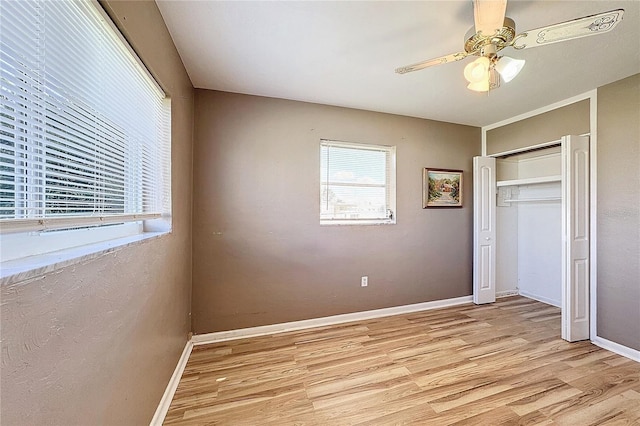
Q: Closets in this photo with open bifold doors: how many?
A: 1